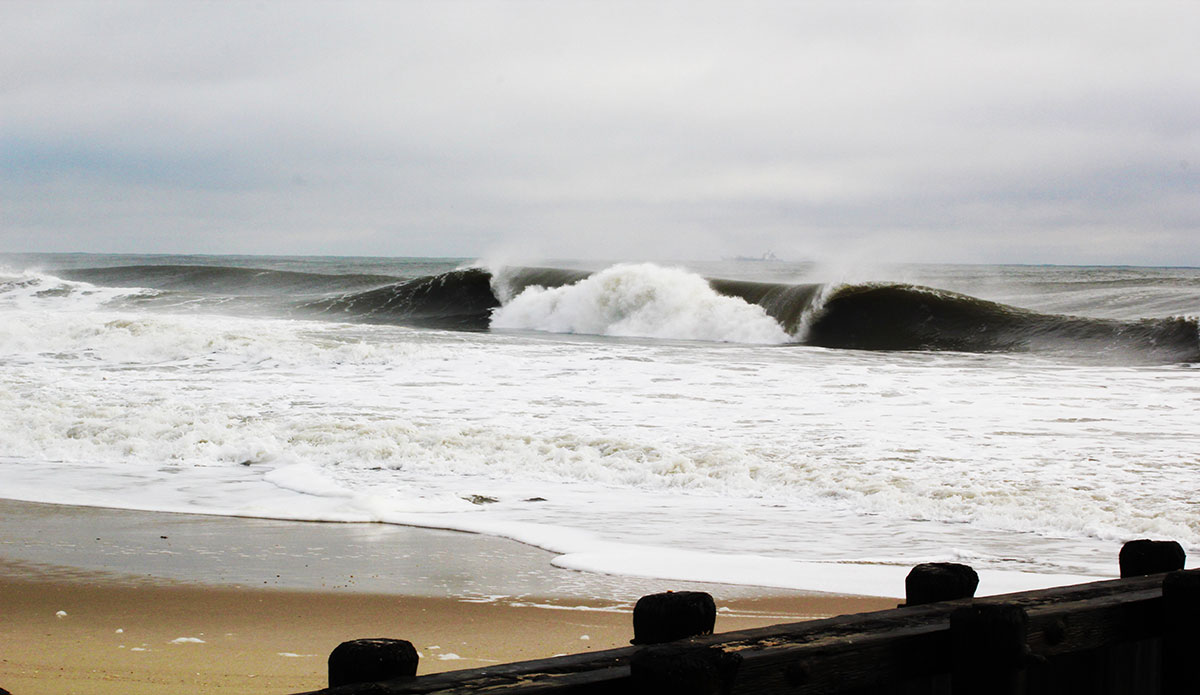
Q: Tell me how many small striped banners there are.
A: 0